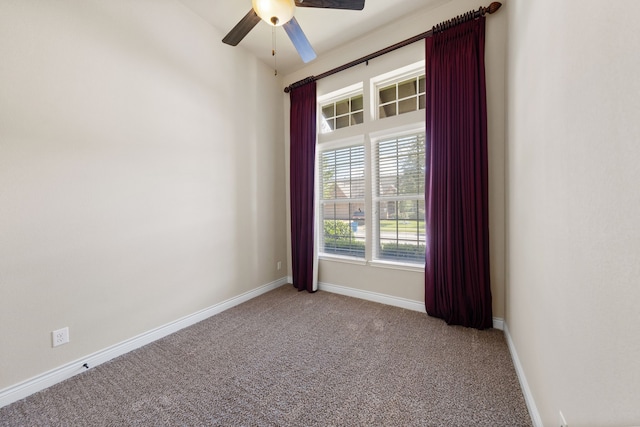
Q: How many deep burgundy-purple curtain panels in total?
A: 2